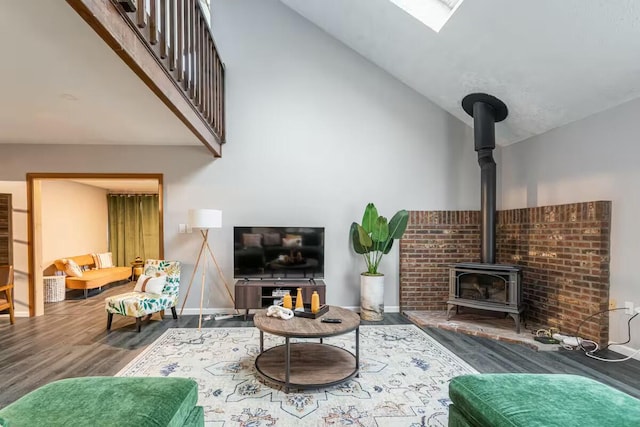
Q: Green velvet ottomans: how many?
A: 2